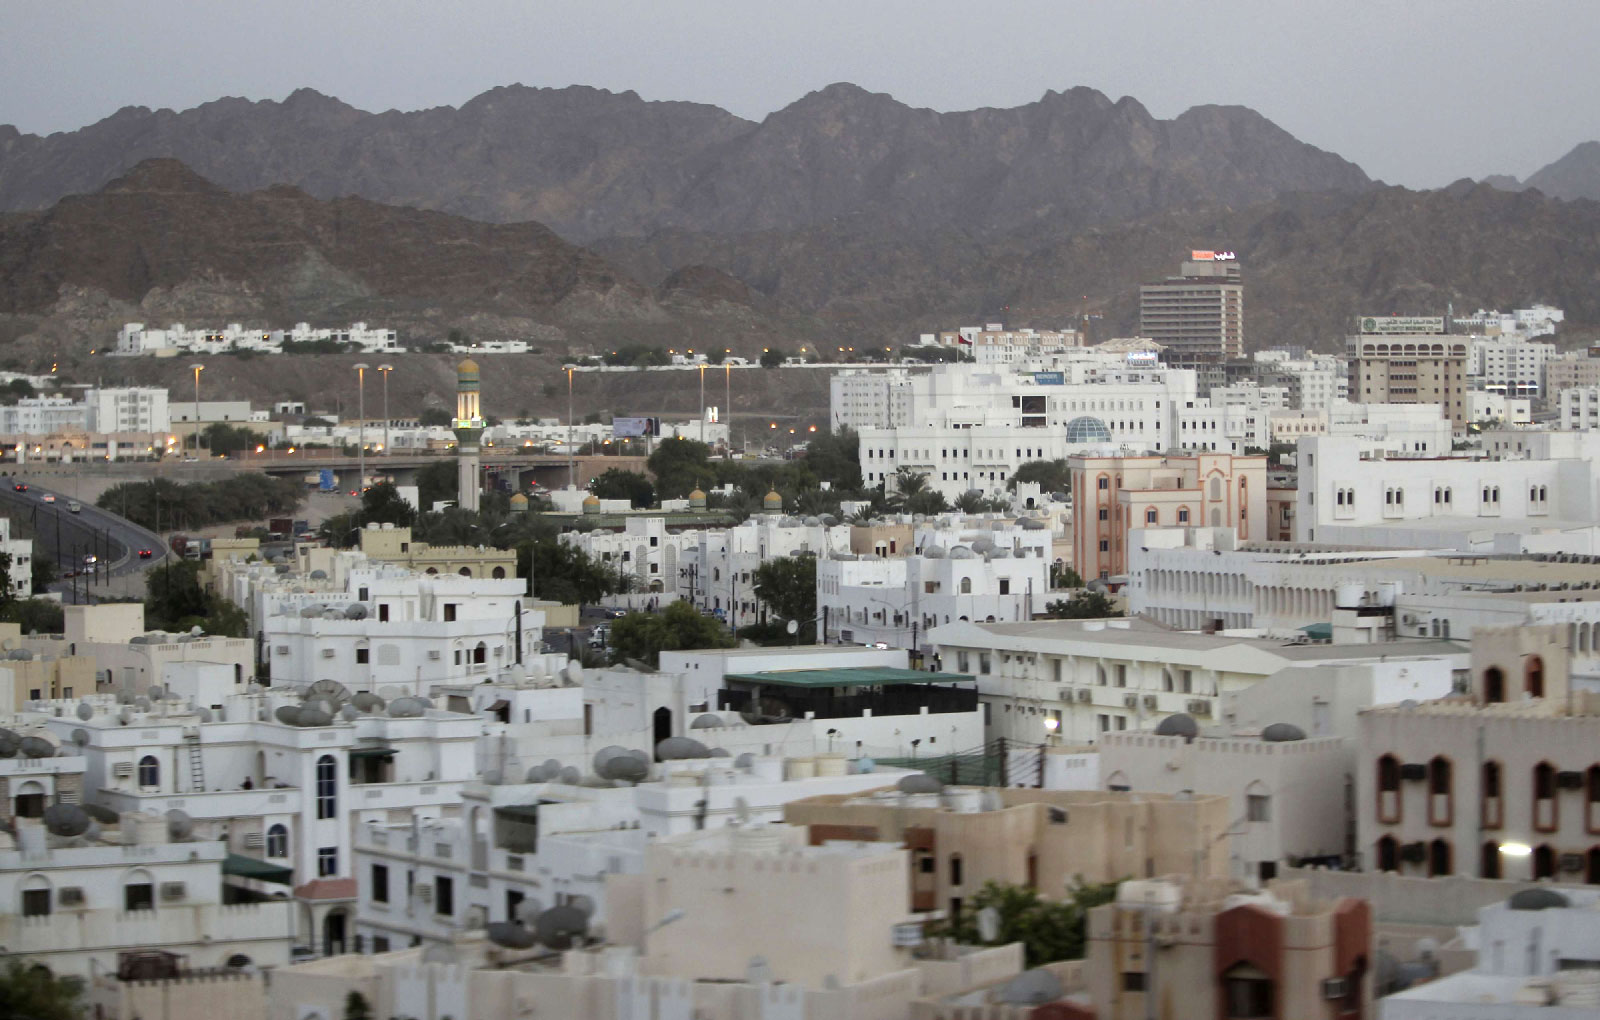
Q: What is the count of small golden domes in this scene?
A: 4